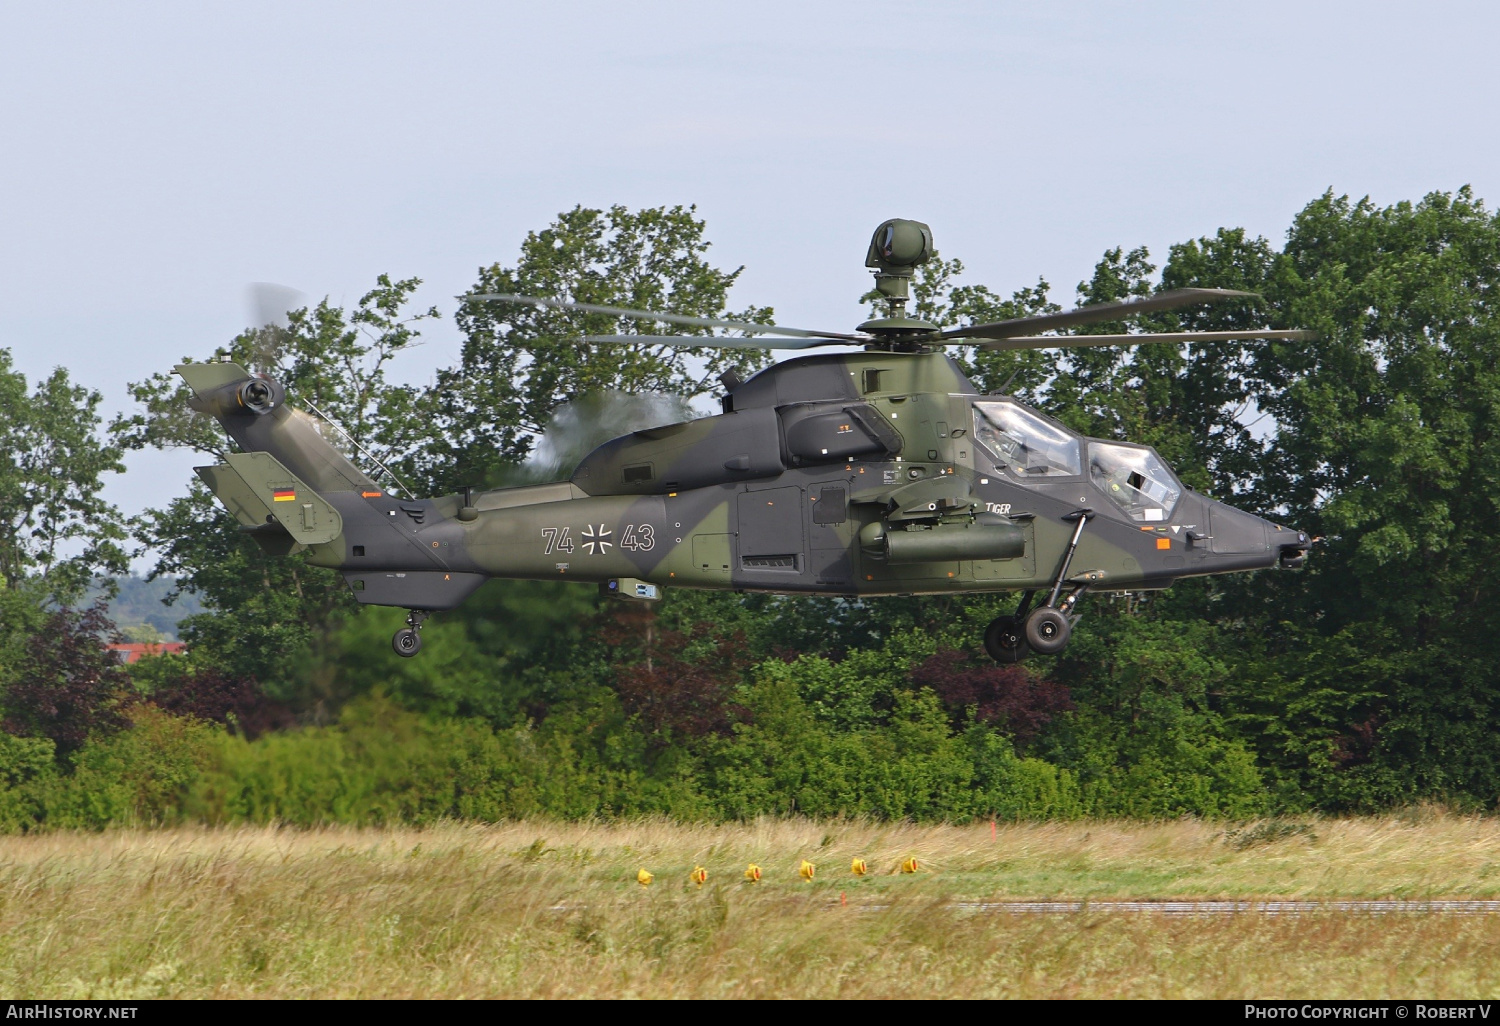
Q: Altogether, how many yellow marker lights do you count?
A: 6